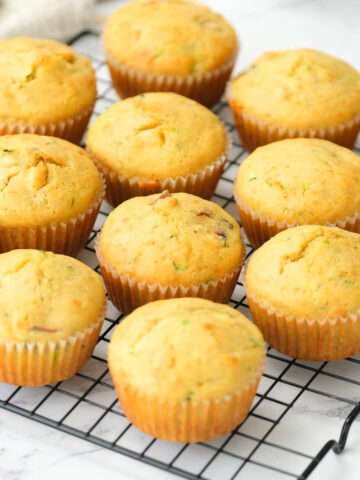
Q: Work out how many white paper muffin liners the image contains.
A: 10